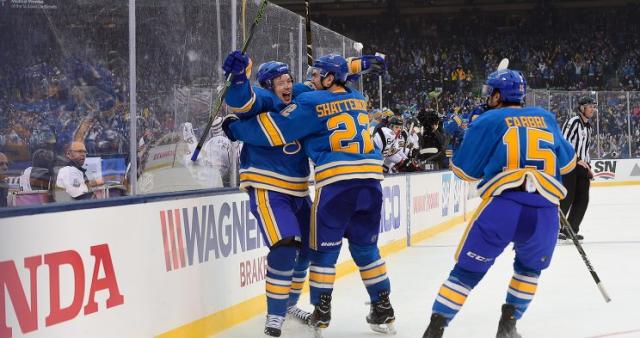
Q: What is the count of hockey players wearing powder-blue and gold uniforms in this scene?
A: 3